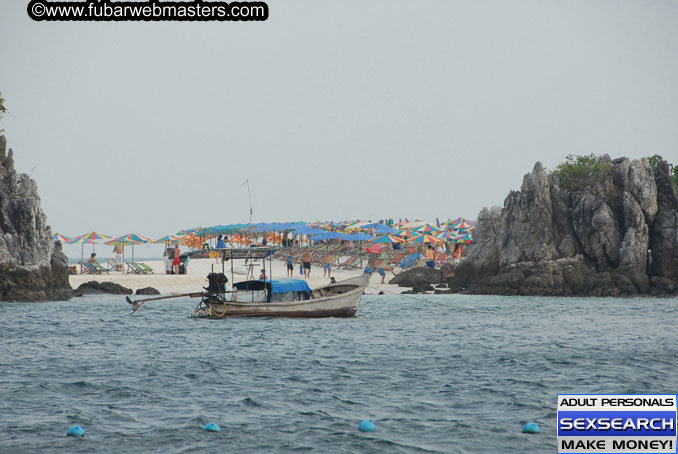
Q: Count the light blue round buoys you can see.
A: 4